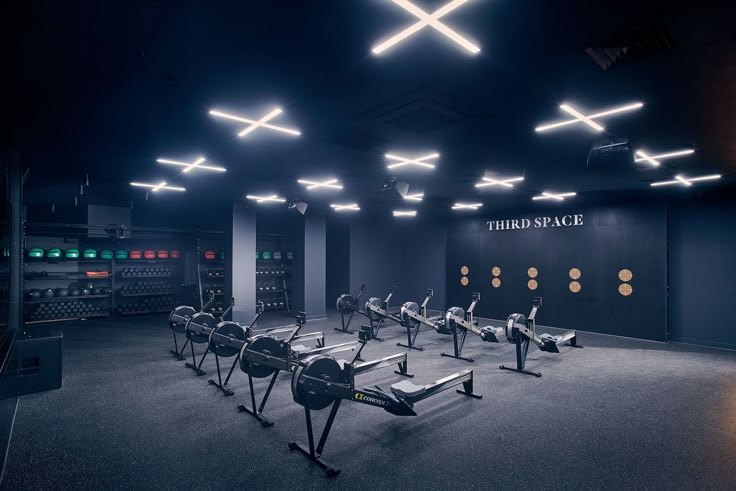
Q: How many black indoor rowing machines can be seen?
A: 10